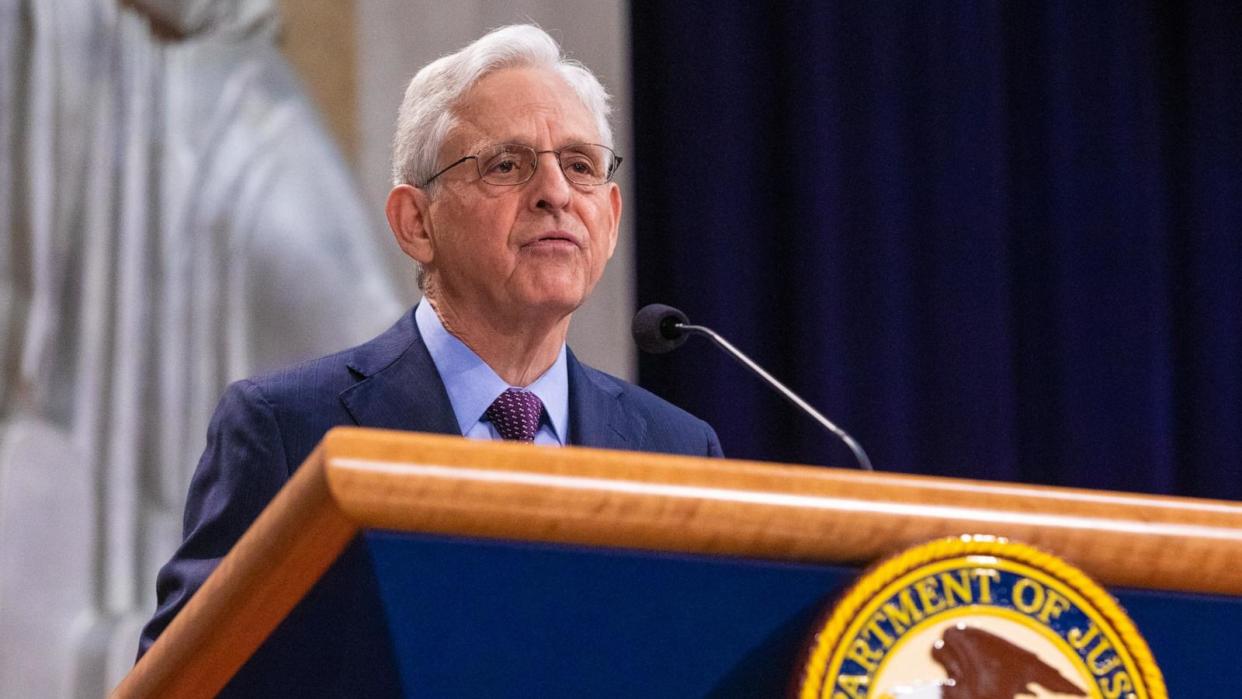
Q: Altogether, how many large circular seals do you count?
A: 1